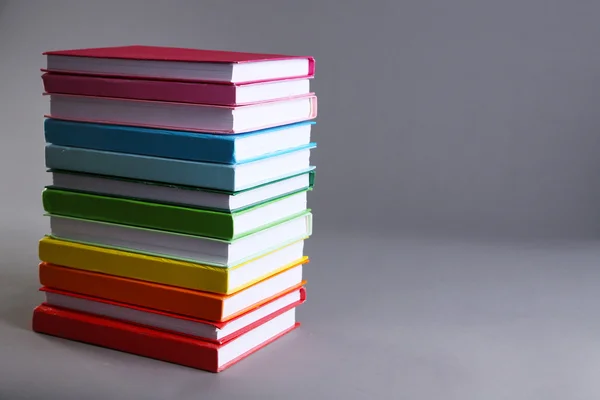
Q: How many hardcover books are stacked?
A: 12